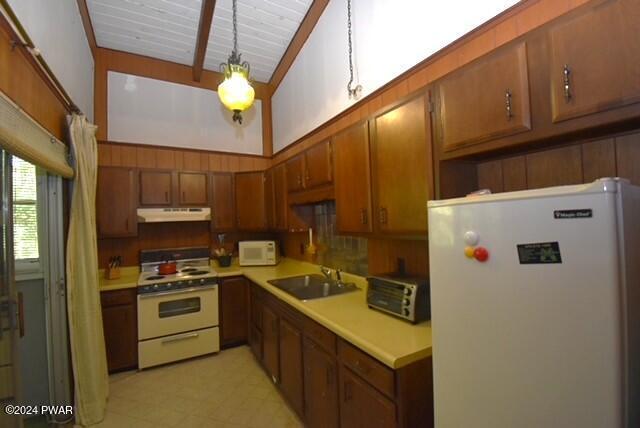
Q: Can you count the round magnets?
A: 3